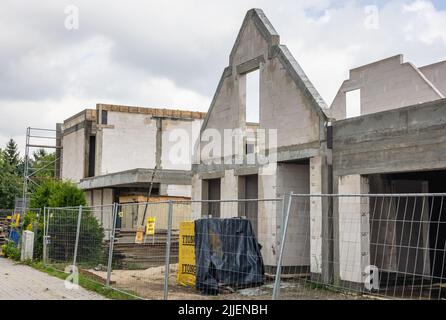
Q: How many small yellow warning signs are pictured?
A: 2